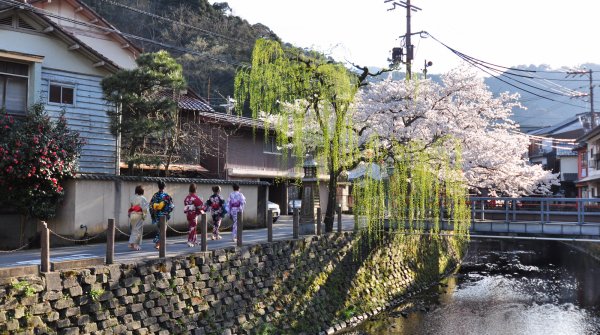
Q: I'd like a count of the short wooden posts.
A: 9